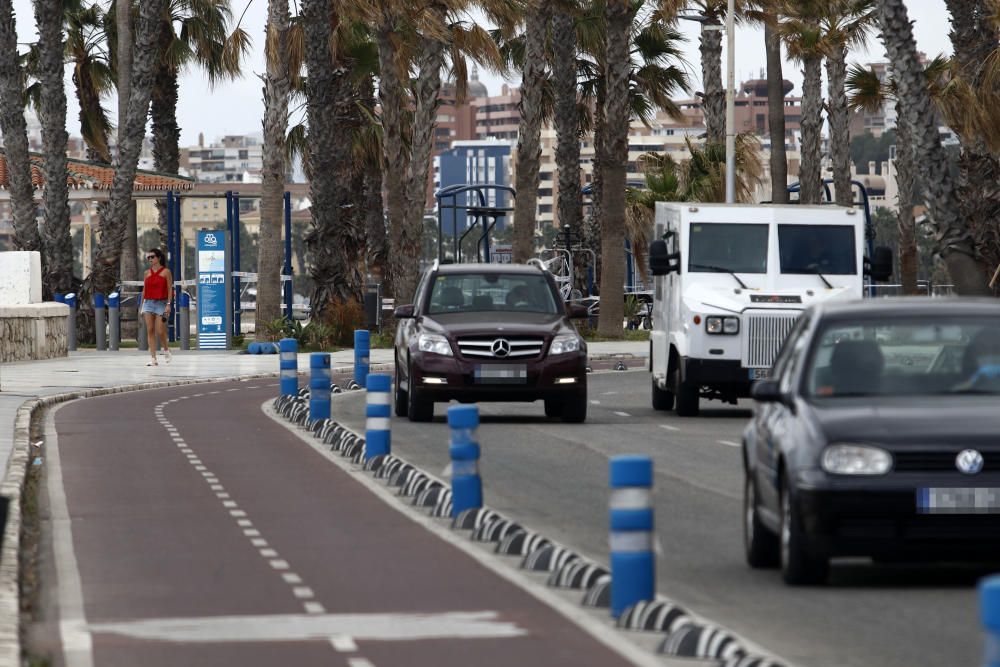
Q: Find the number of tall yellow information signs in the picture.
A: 0